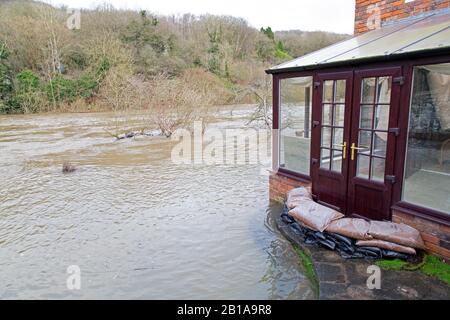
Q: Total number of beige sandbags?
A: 5